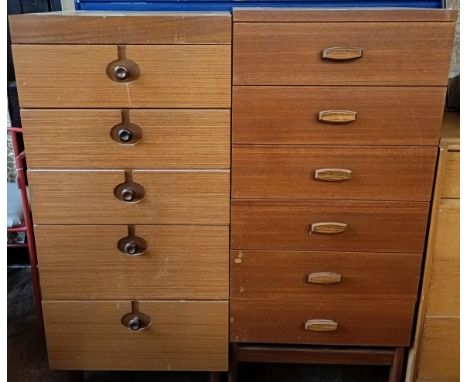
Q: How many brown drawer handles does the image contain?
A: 11